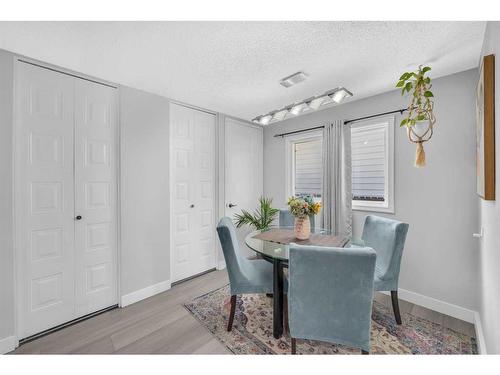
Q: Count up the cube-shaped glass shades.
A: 5